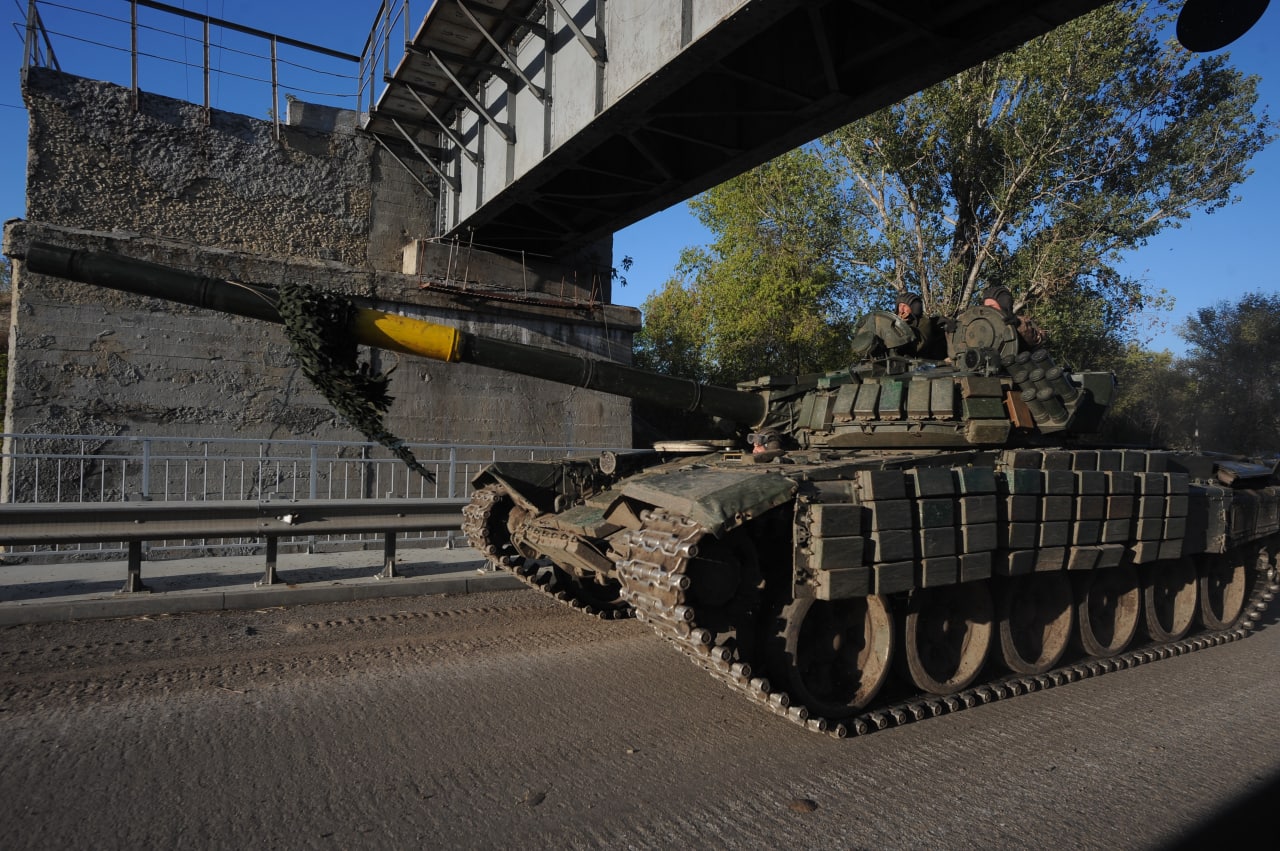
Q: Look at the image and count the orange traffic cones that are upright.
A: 0